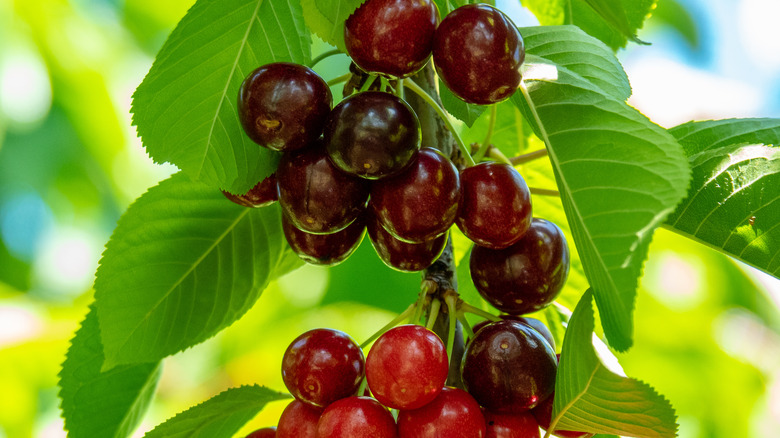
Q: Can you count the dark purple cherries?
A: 13